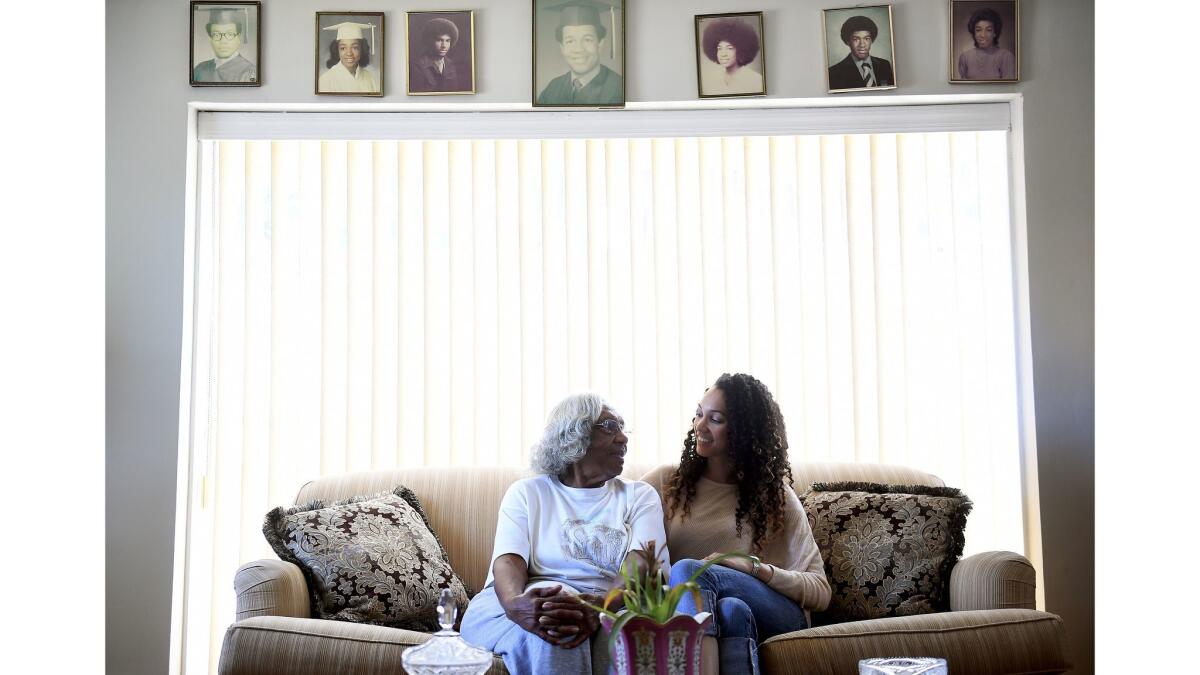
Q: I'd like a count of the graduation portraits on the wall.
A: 3